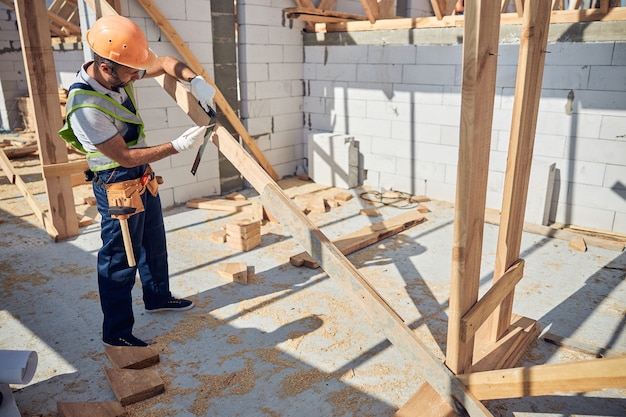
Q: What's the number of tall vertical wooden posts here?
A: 3